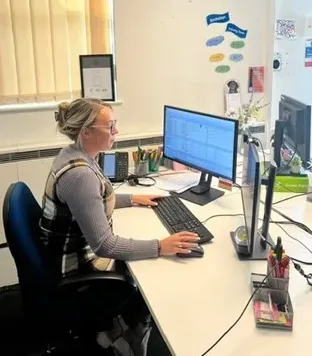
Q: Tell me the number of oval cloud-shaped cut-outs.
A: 5